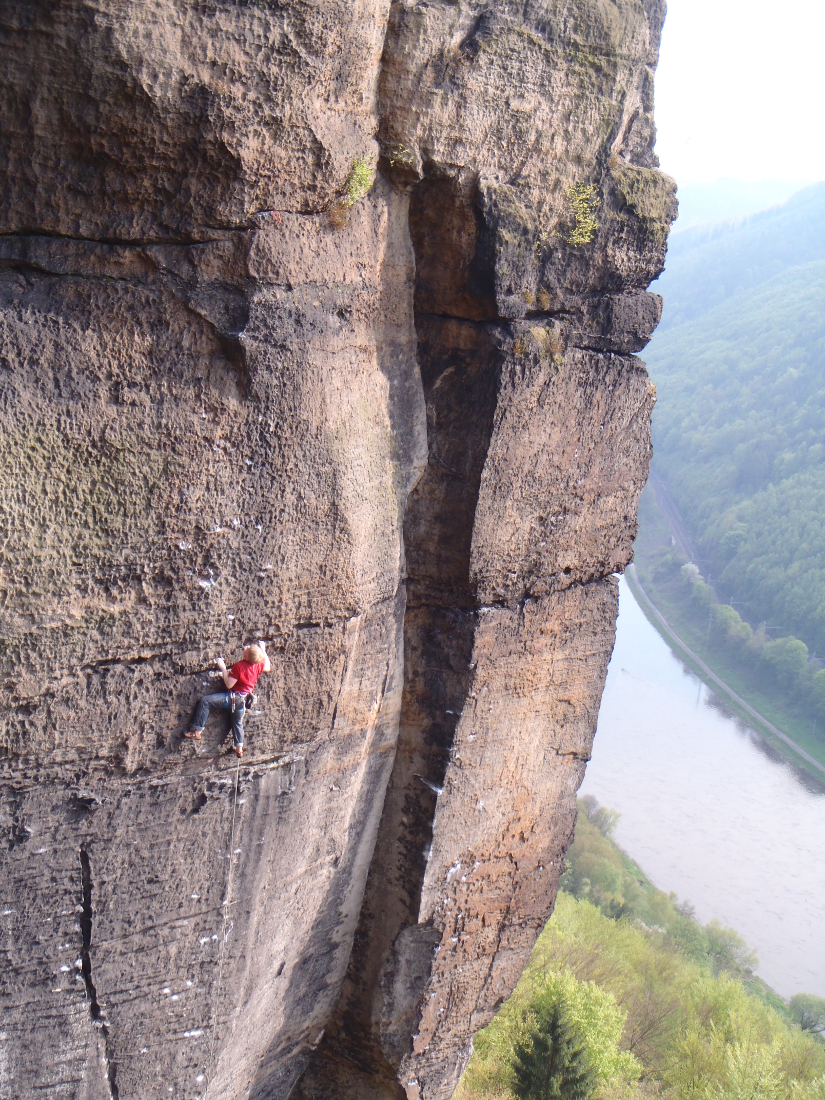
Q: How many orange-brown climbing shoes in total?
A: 2